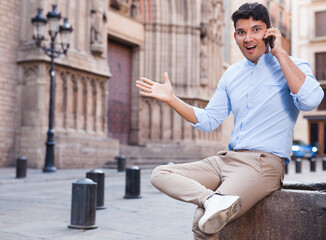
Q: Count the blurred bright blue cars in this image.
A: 1